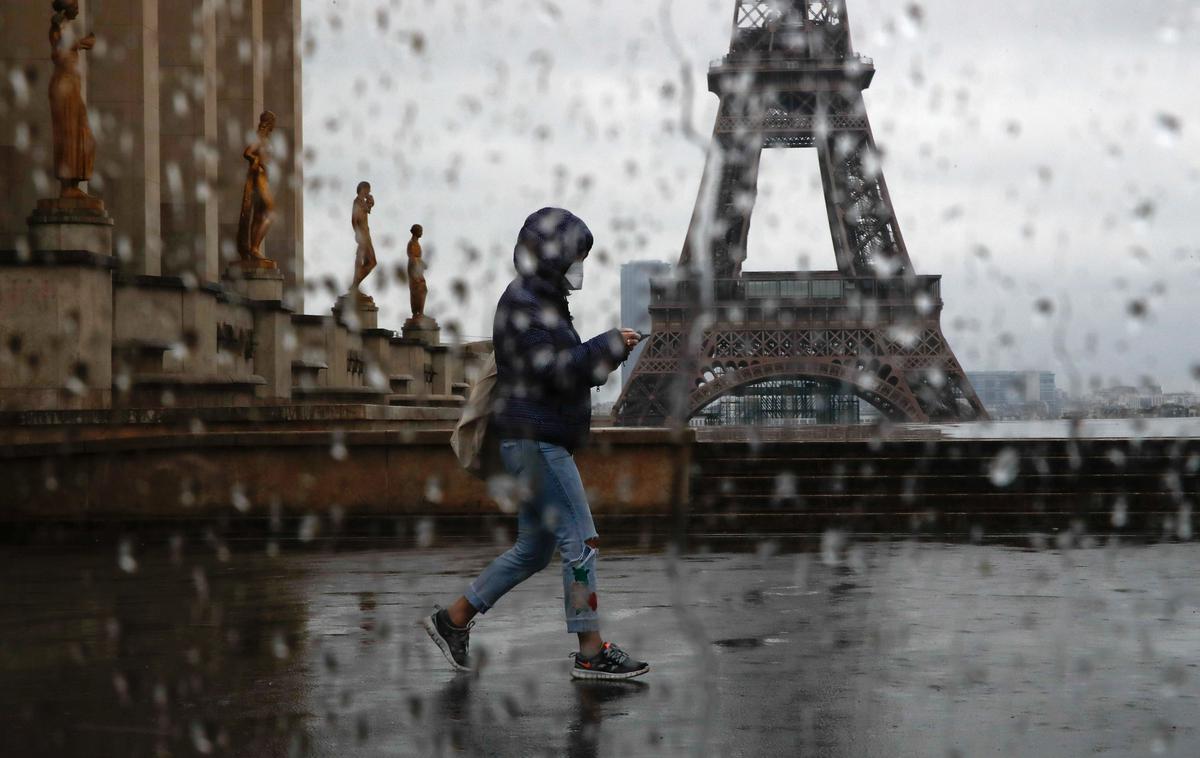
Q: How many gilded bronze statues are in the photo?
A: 4